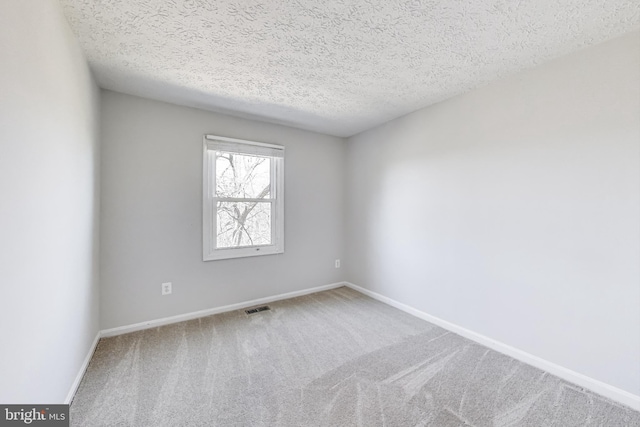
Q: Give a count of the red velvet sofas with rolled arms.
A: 0